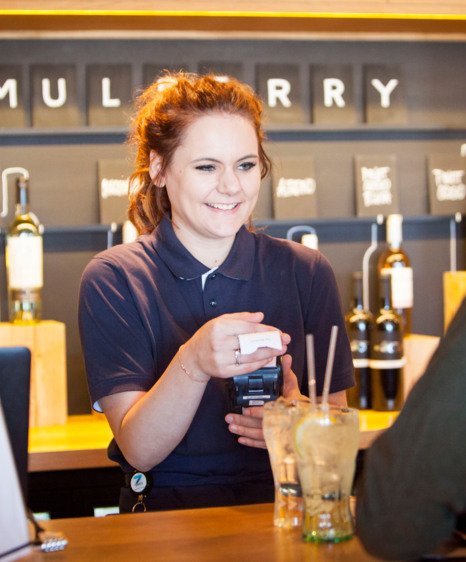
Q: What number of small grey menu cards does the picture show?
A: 4